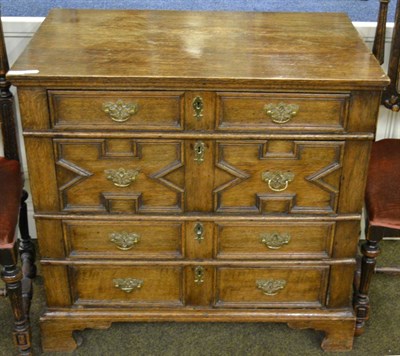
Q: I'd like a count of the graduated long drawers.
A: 4